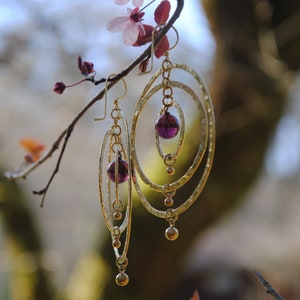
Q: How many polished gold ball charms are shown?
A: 6